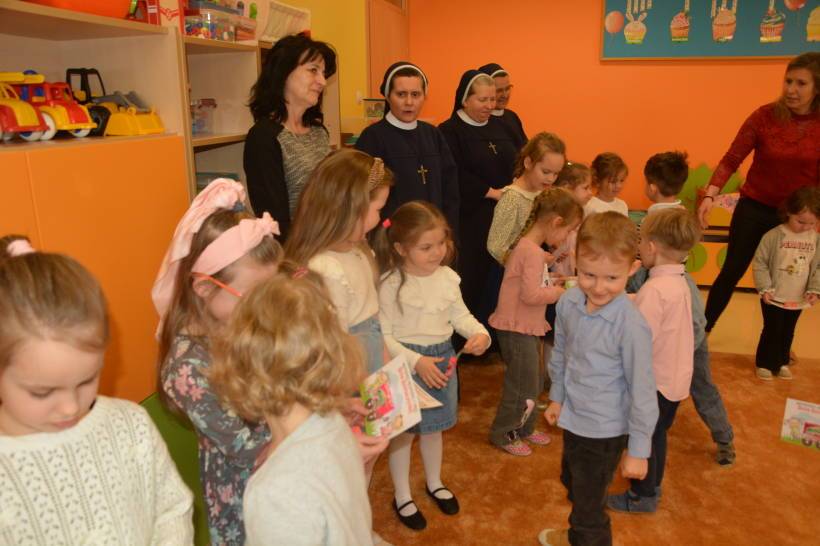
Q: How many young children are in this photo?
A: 13